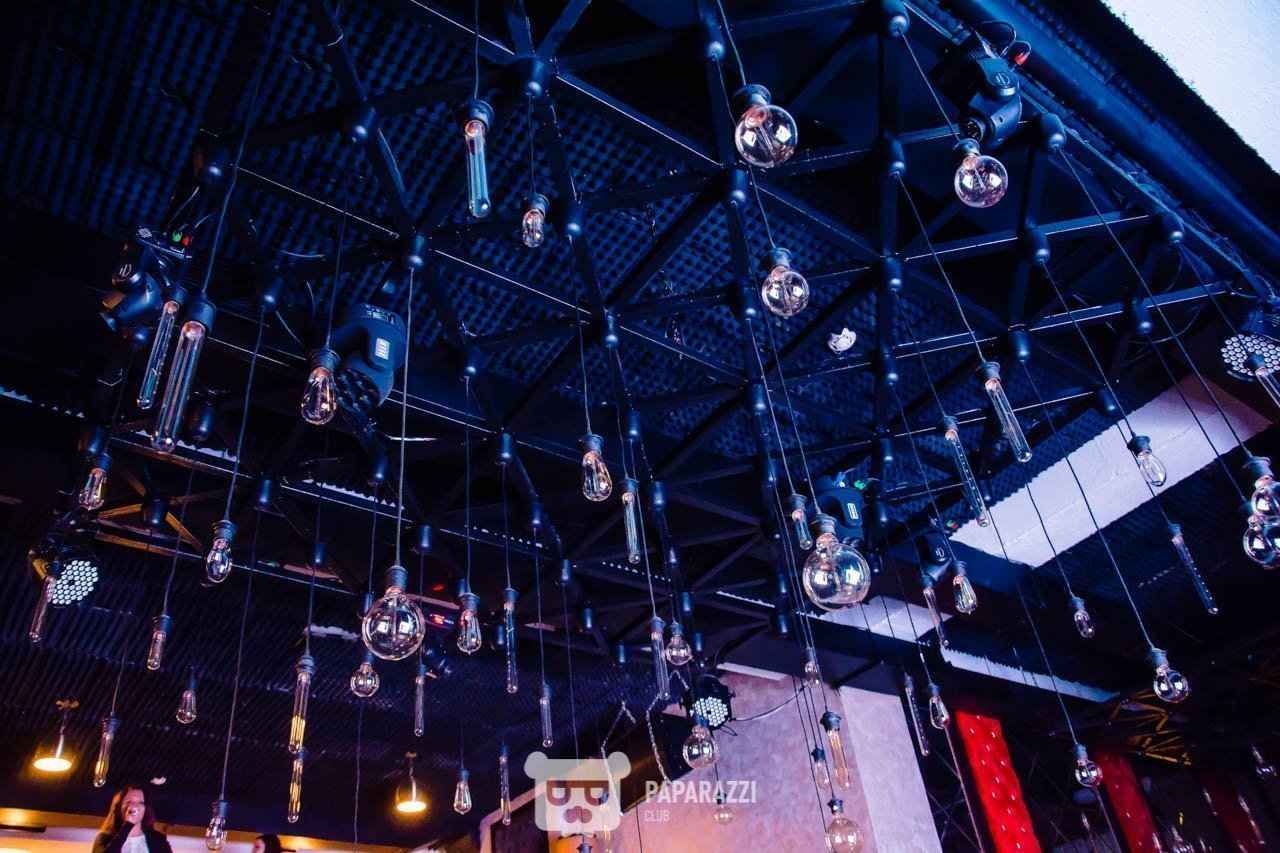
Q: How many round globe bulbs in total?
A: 14